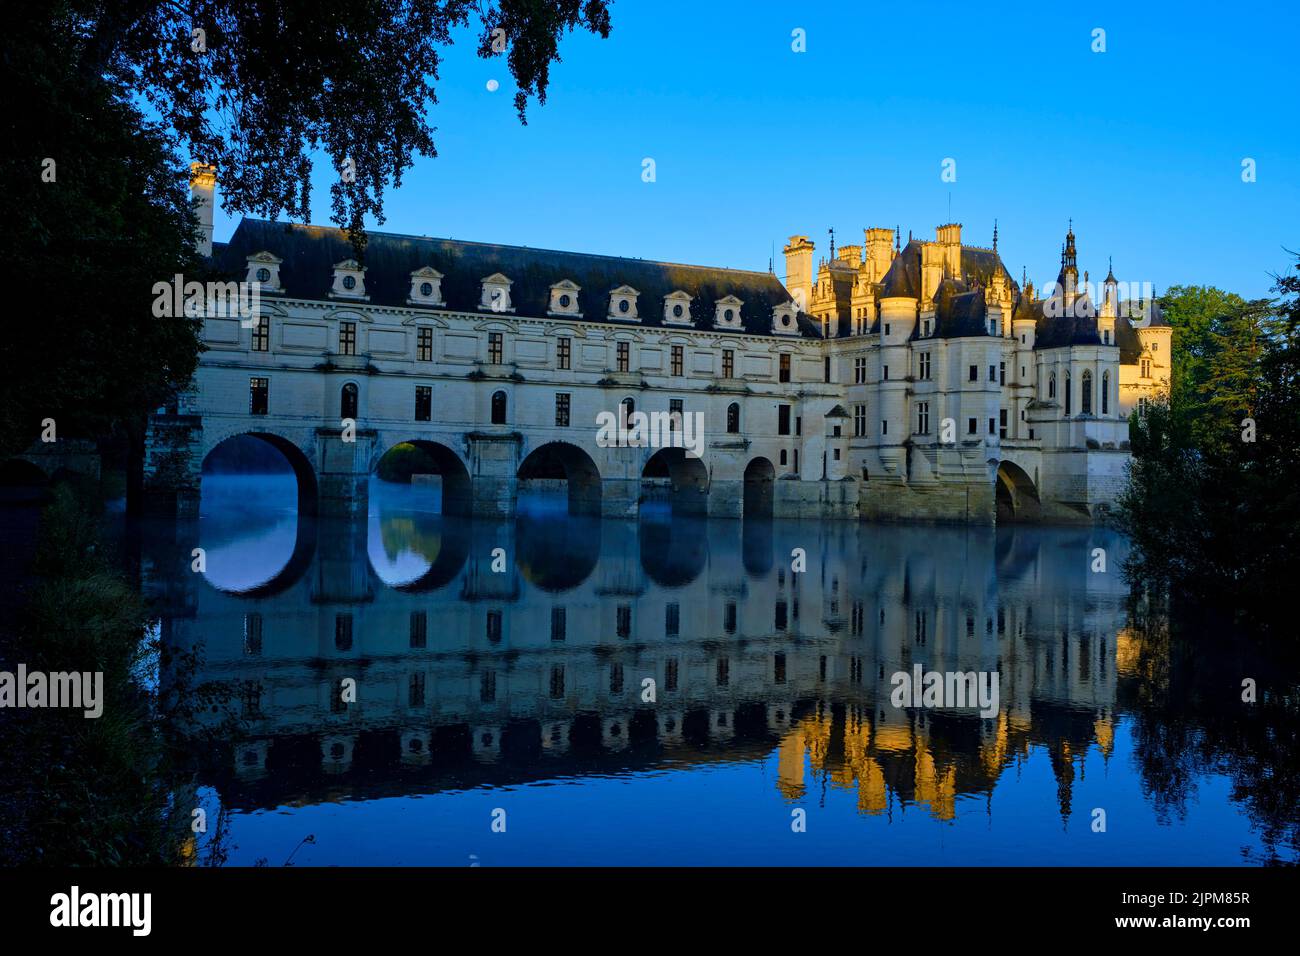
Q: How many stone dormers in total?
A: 9